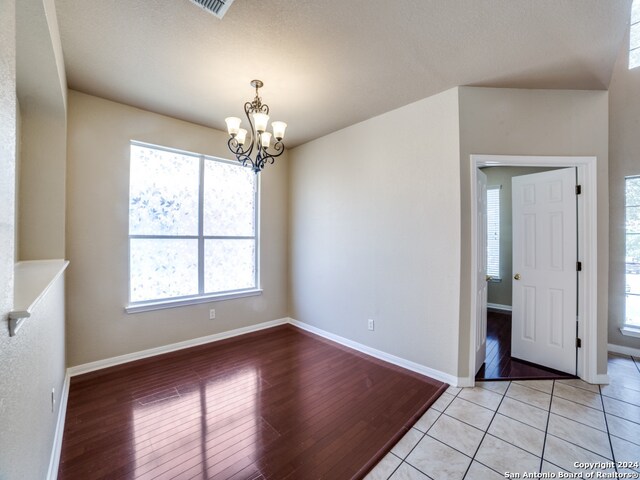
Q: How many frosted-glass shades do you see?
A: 5